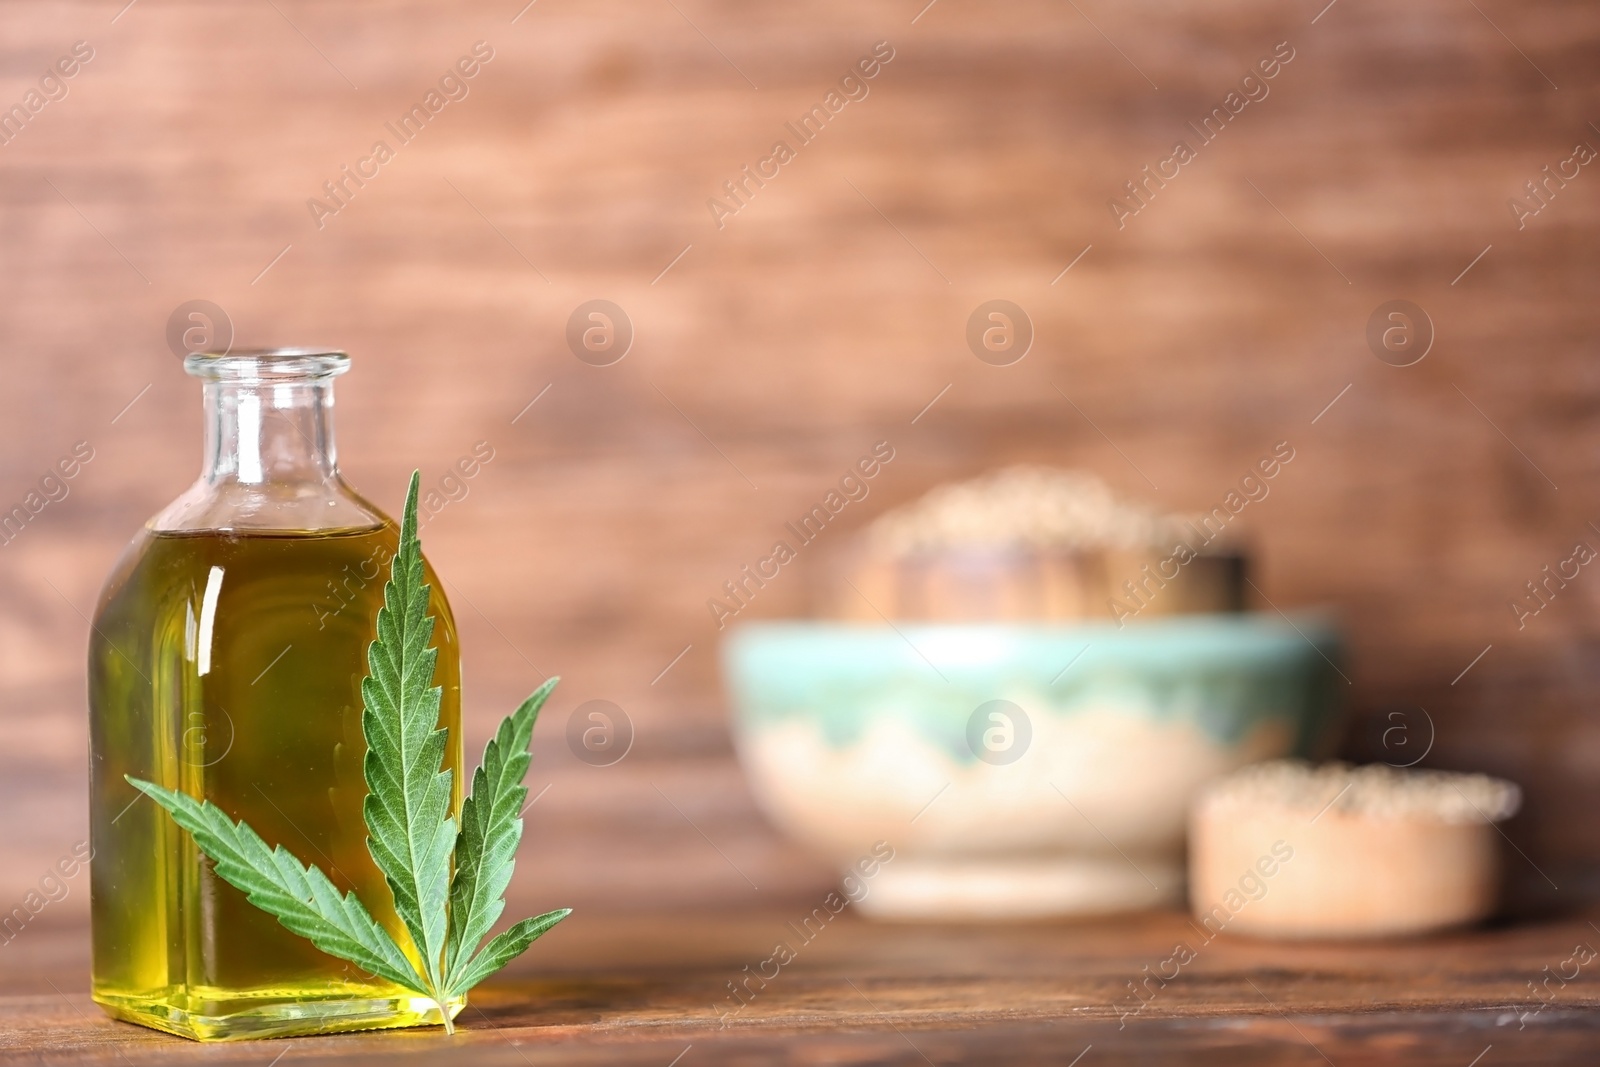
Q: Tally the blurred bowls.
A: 3